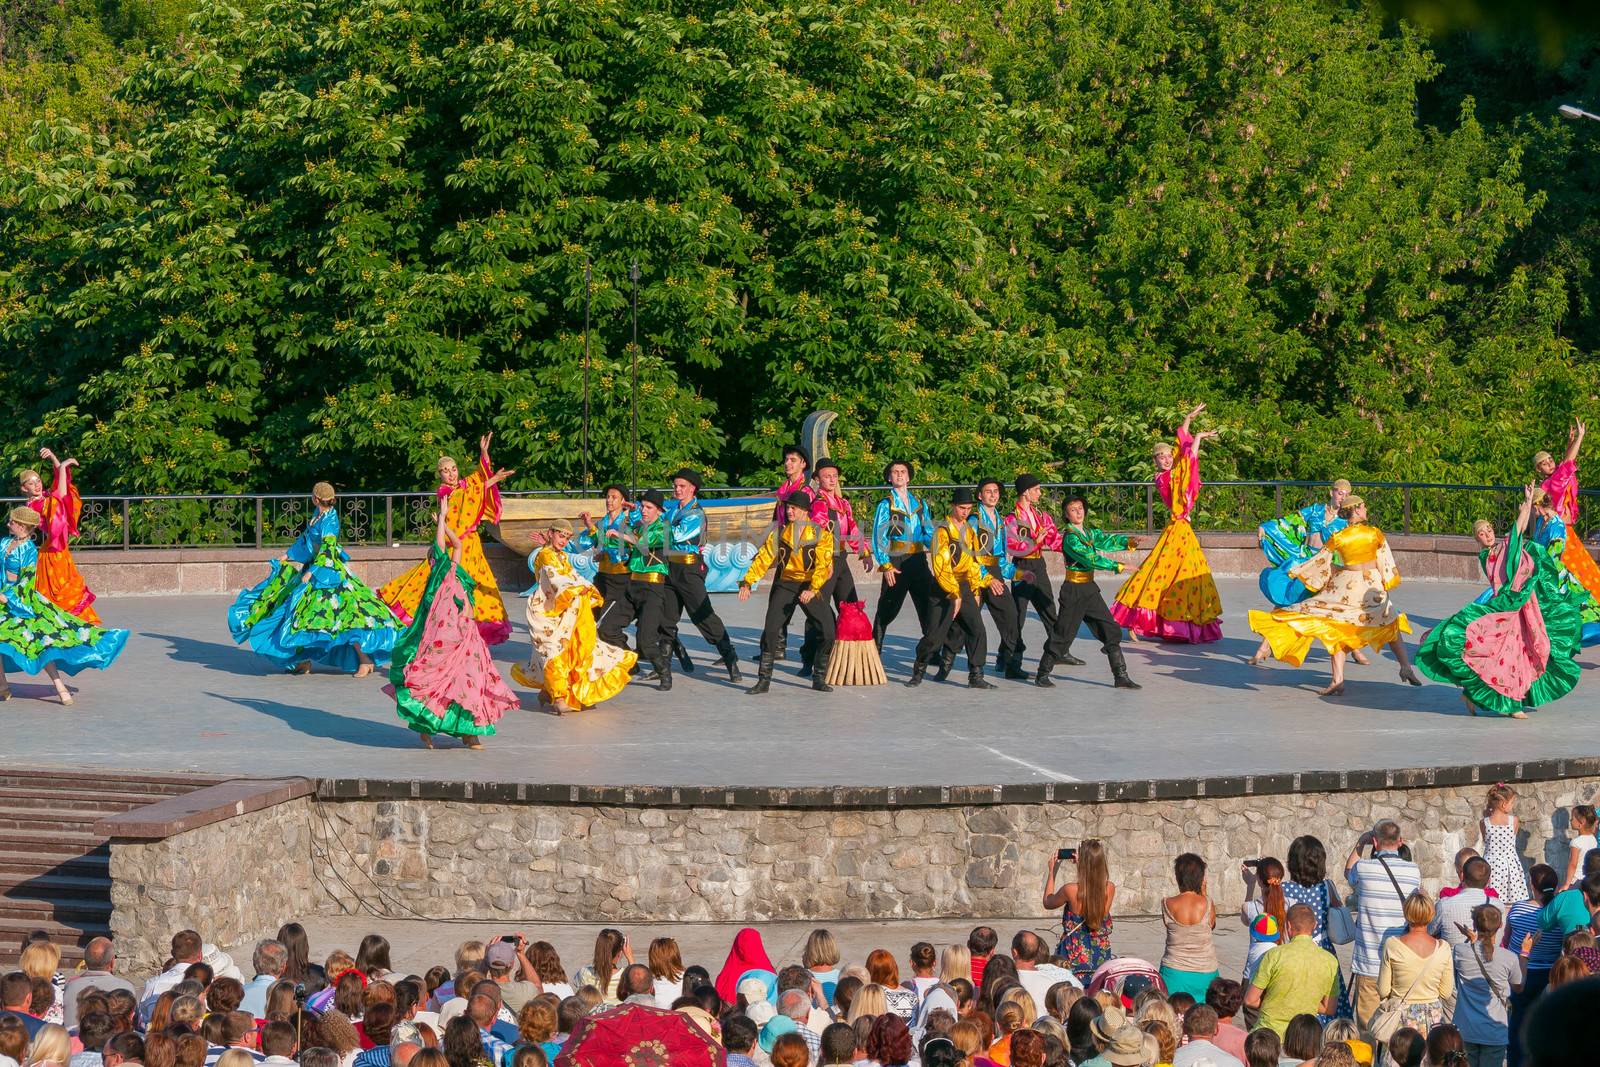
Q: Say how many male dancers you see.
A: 11